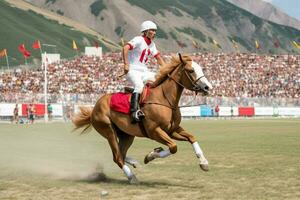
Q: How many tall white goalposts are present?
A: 1